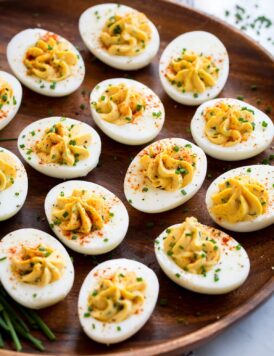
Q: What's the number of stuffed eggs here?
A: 14